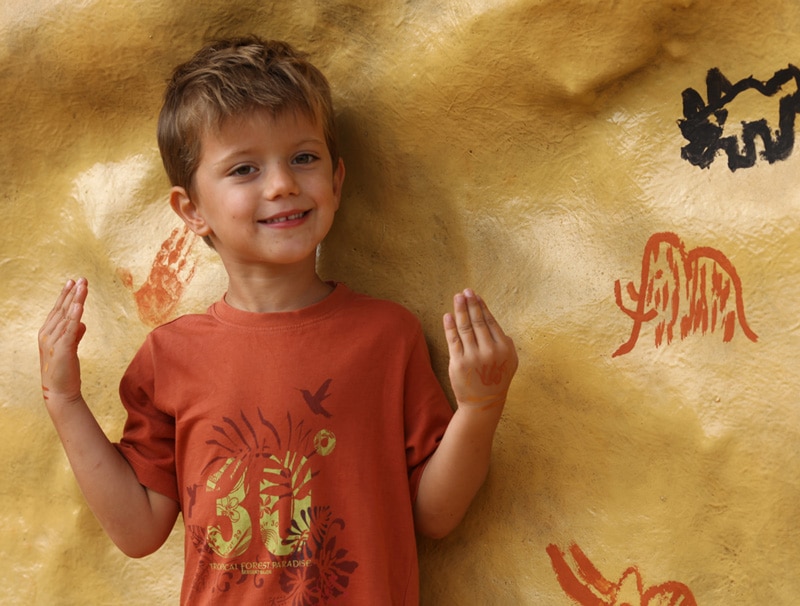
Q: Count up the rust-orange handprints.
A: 1